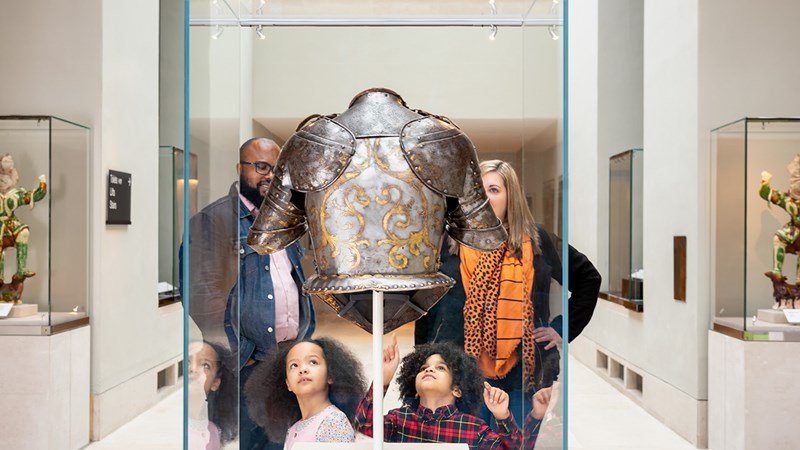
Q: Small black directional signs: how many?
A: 1